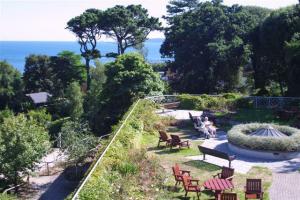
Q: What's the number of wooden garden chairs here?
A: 7